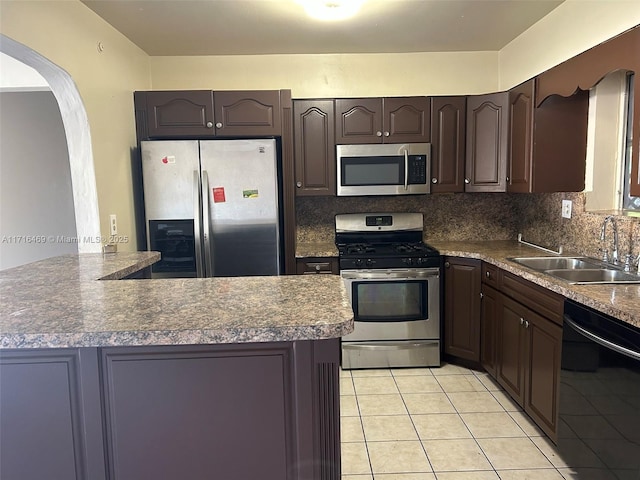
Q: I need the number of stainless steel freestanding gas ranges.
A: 1